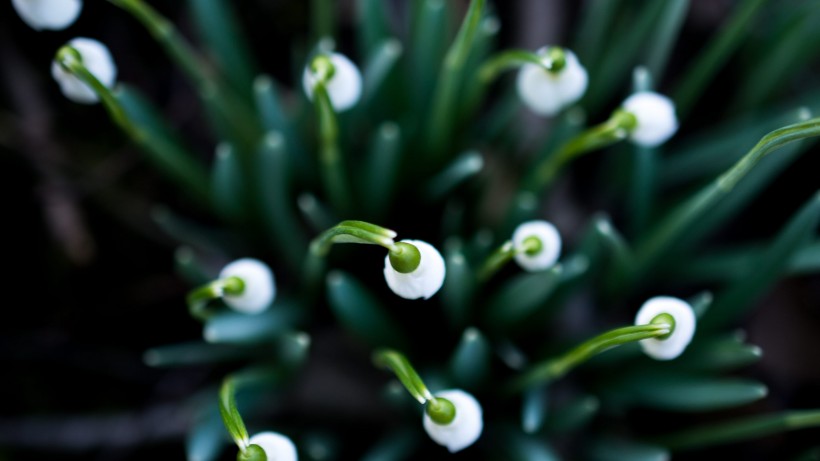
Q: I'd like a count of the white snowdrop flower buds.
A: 11